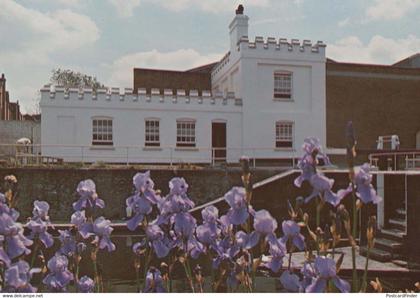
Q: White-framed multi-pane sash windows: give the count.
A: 5